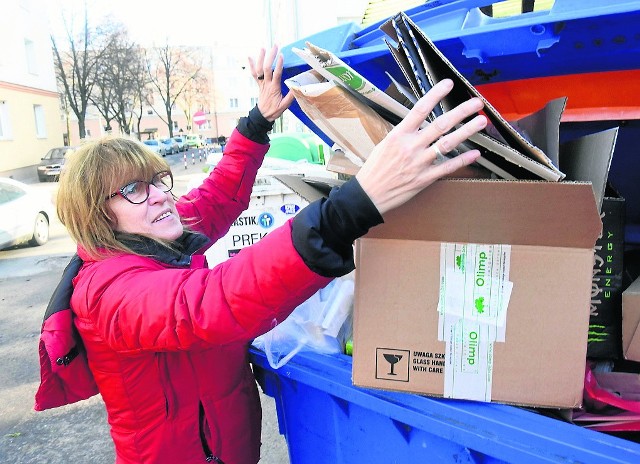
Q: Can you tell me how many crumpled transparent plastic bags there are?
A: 1